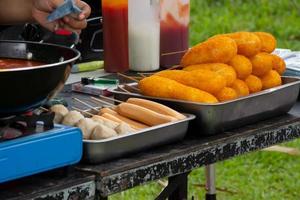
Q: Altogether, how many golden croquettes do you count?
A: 13